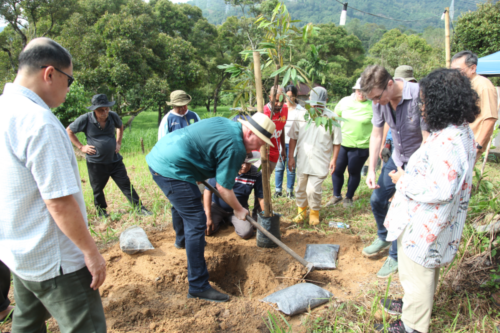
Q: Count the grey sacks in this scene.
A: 3